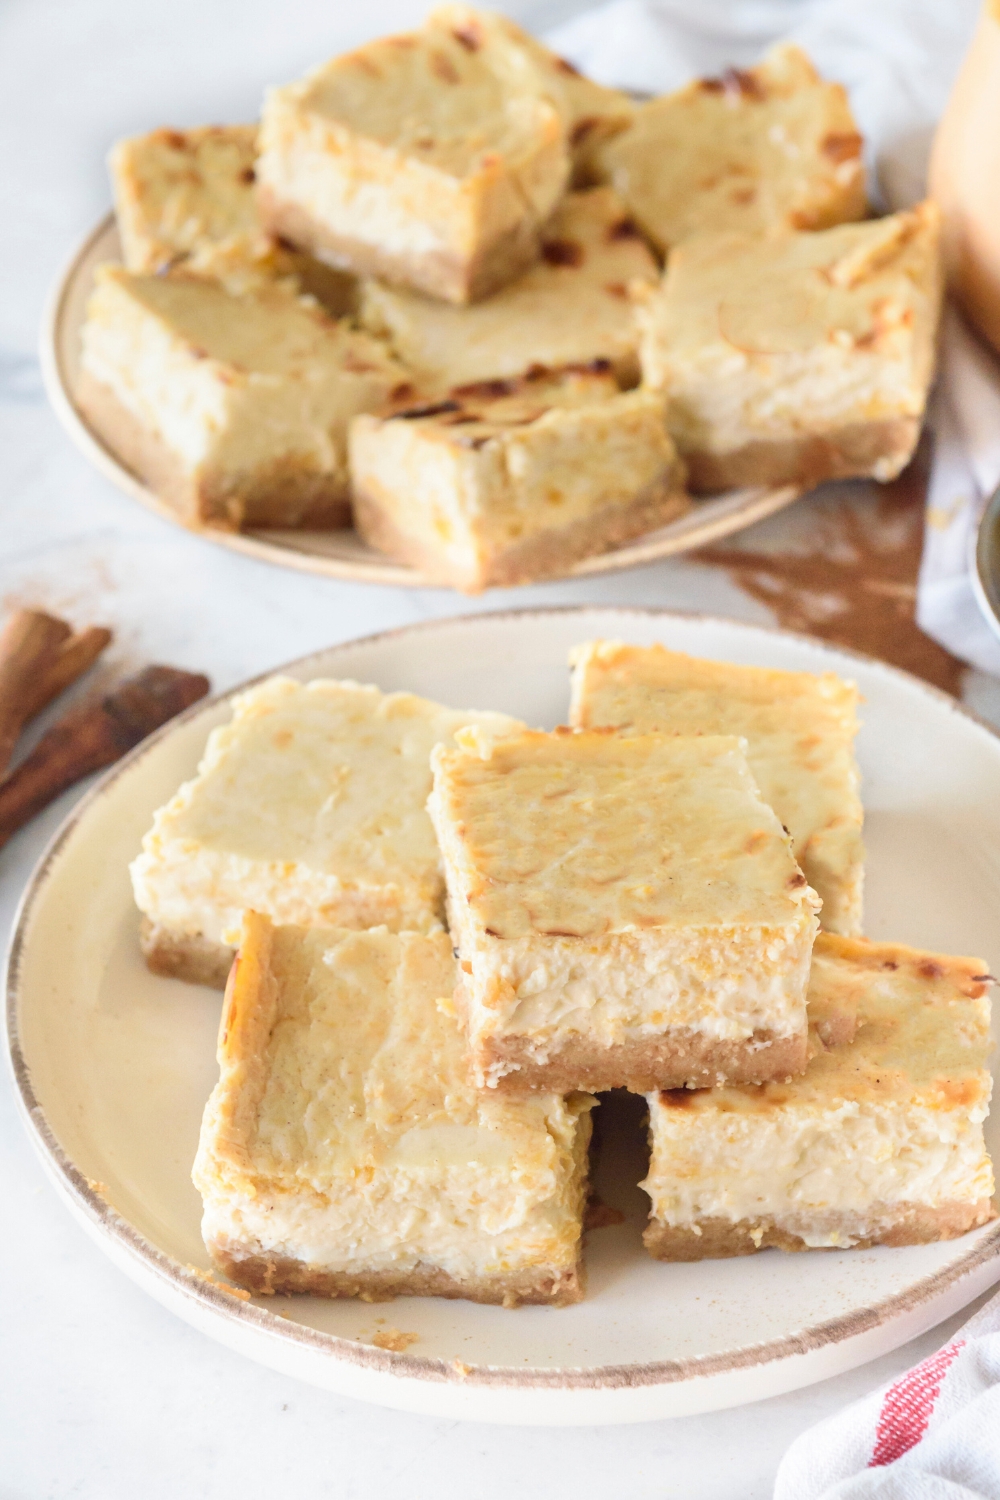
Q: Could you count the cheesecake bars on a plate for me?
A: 13